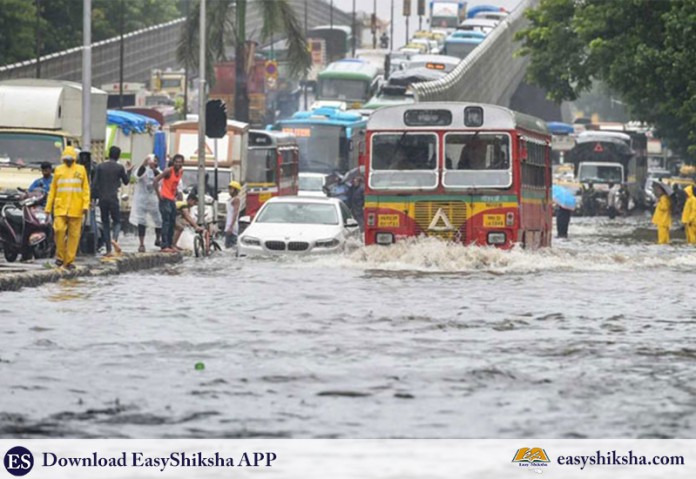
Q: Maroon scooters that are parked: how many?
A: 1